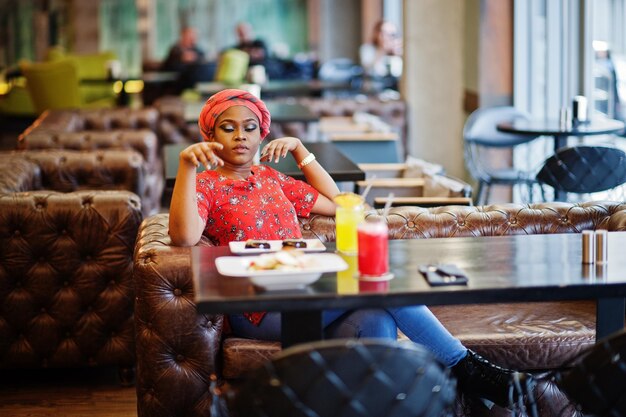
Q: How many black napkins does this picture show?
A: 1